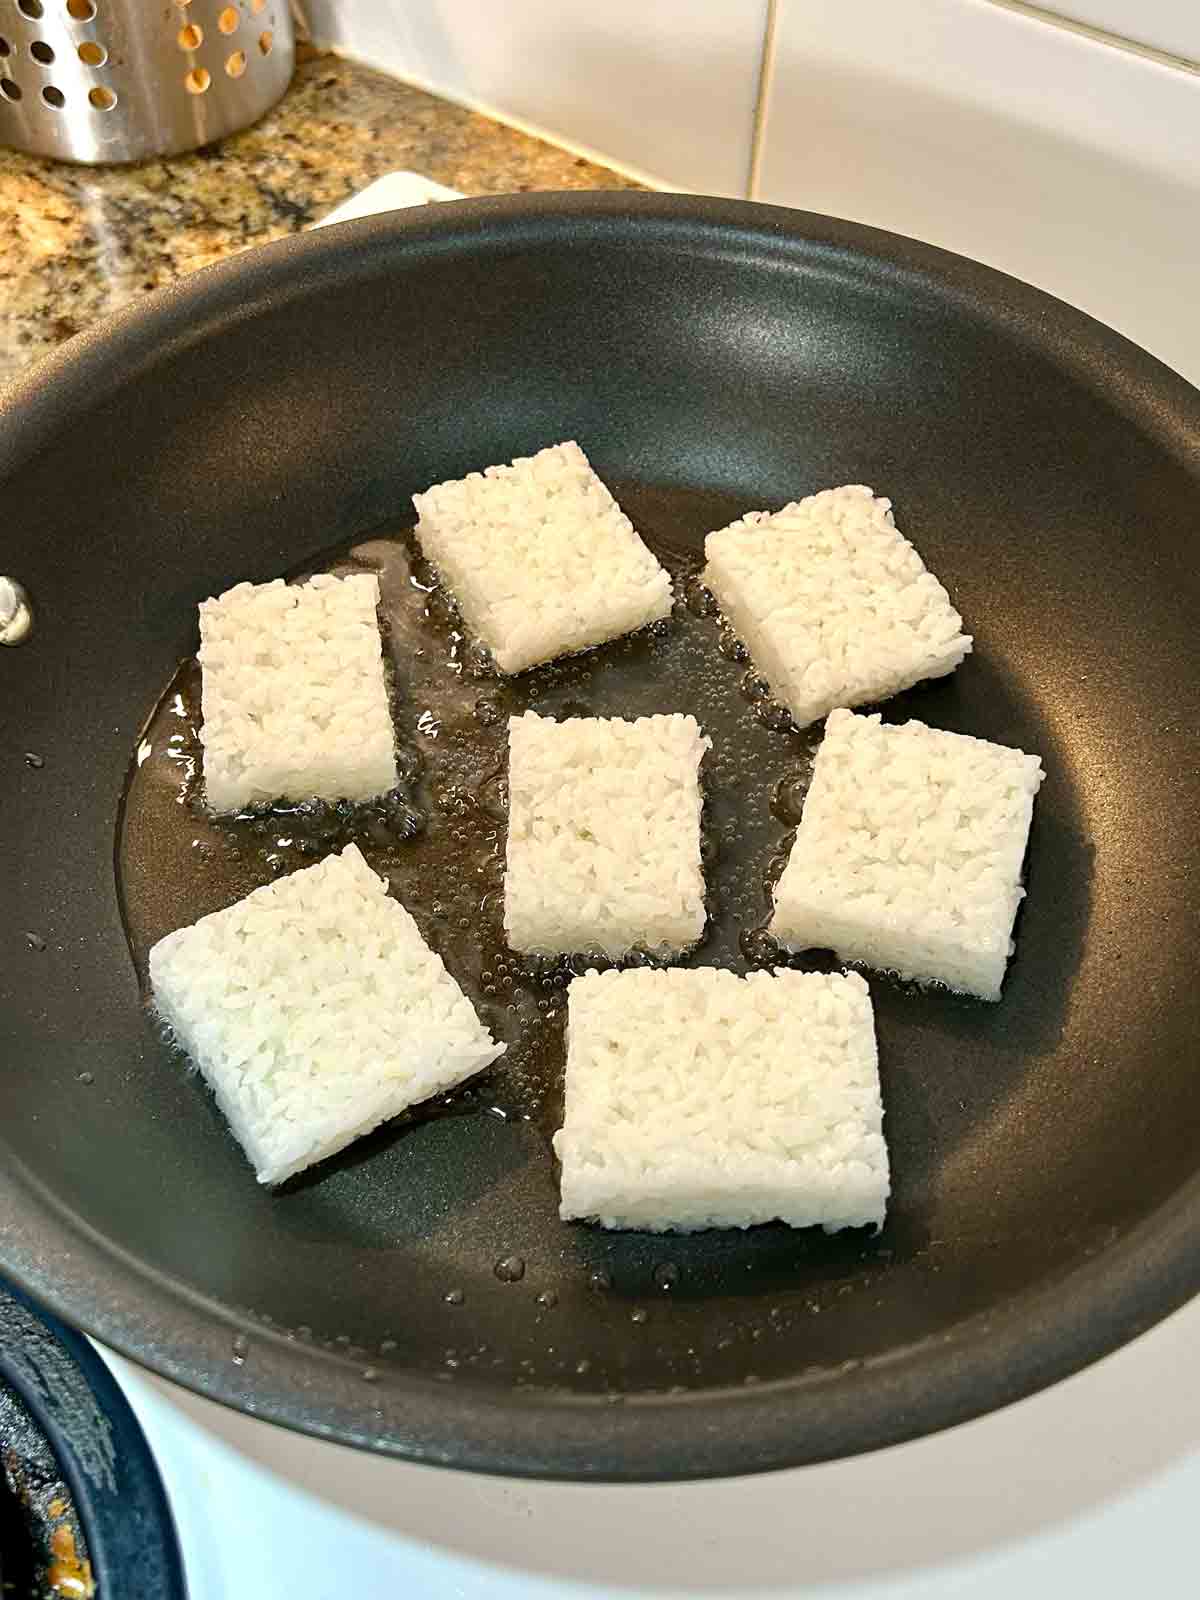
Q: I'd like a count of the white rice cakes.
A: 7